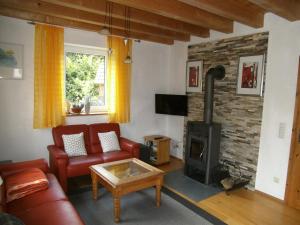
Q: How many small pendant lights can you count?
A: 2